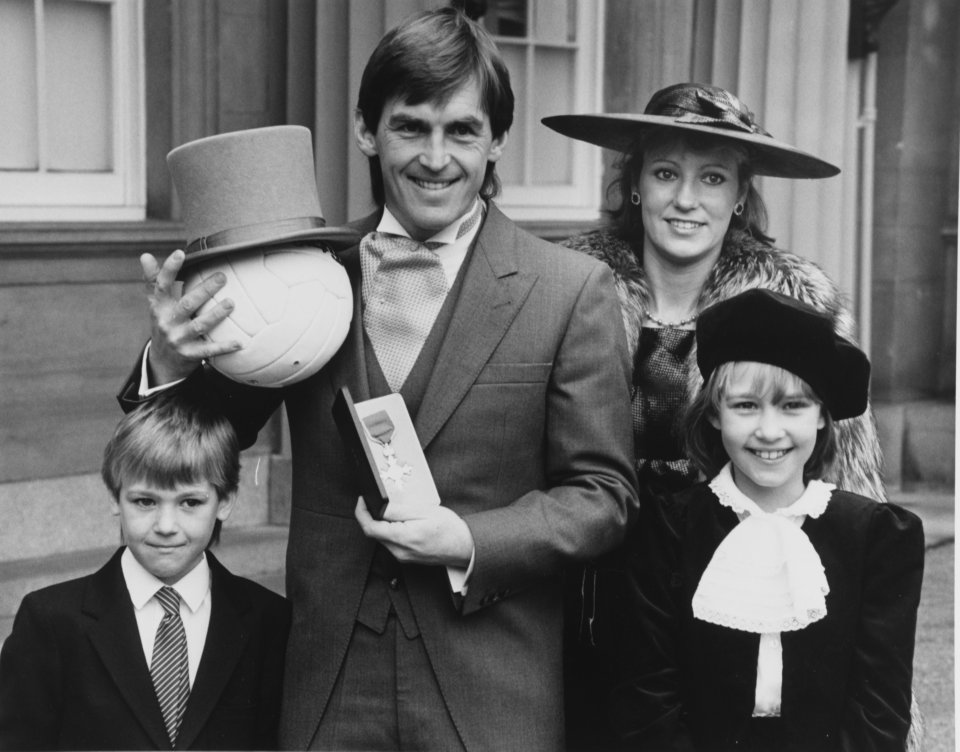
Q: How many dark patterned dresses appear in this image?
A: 1